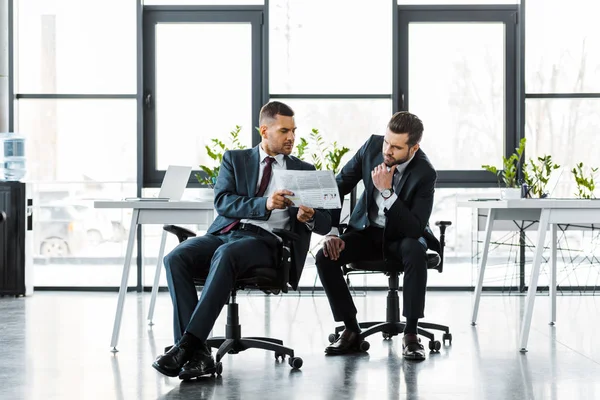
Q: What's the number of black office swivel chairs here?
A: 2